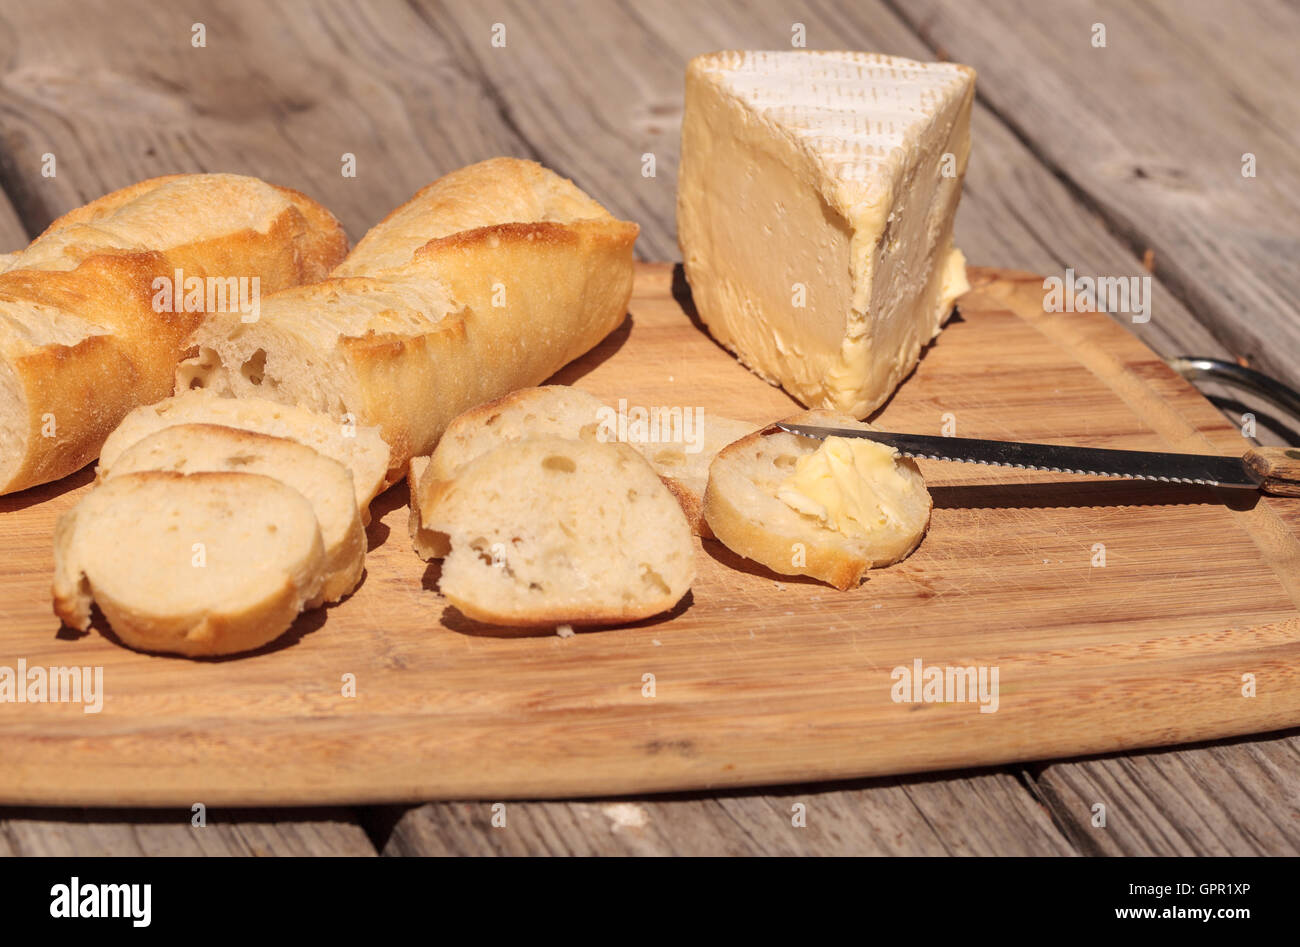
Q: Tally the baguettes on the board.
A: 2